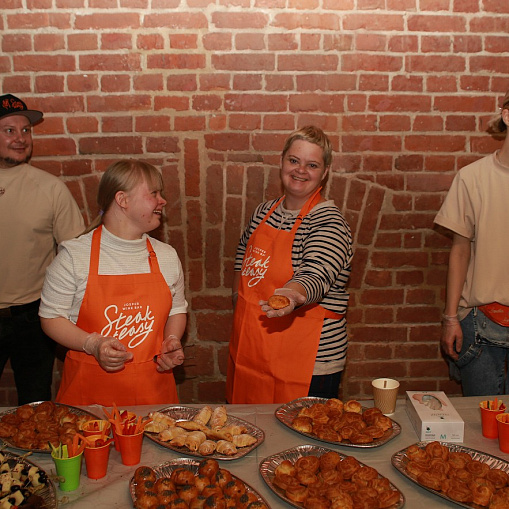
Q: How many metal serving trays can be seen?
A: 7